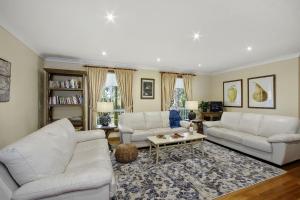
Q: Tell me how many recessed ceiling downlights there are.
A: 6